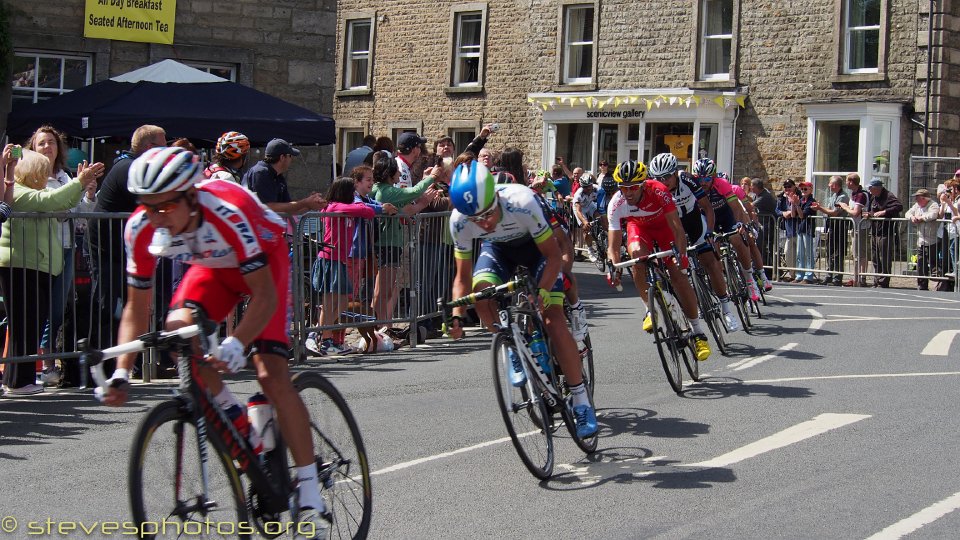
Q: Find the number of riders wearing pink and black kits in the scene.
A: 2